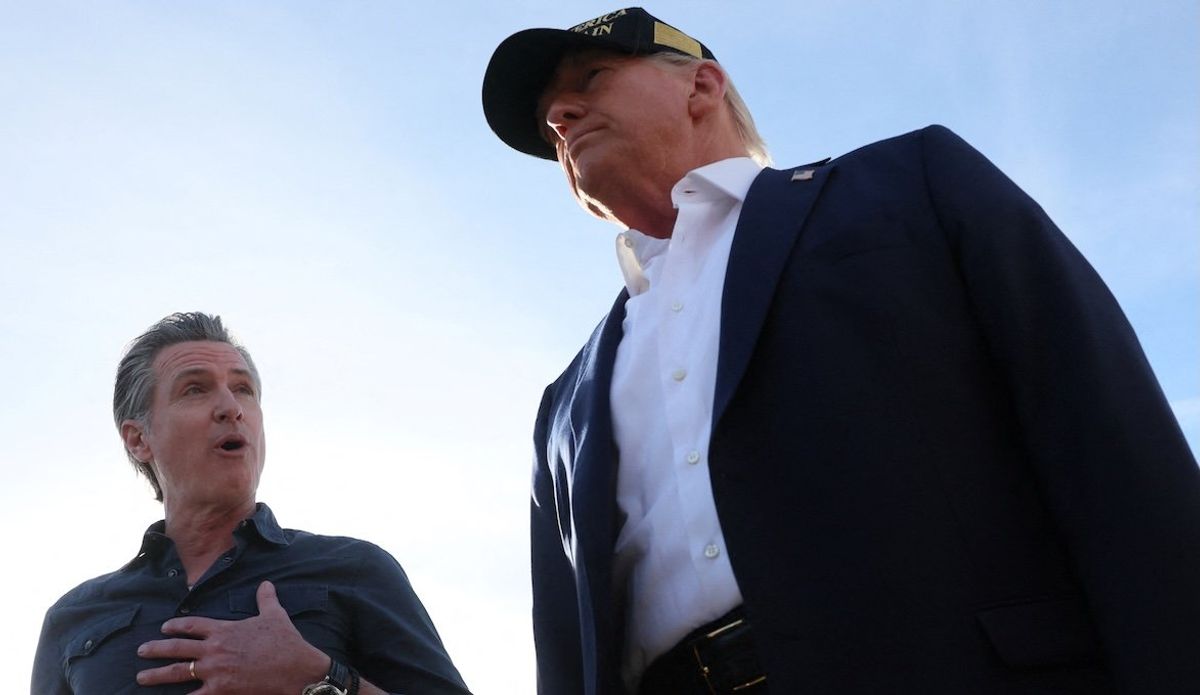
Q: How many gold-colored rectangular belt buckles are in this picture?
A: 1